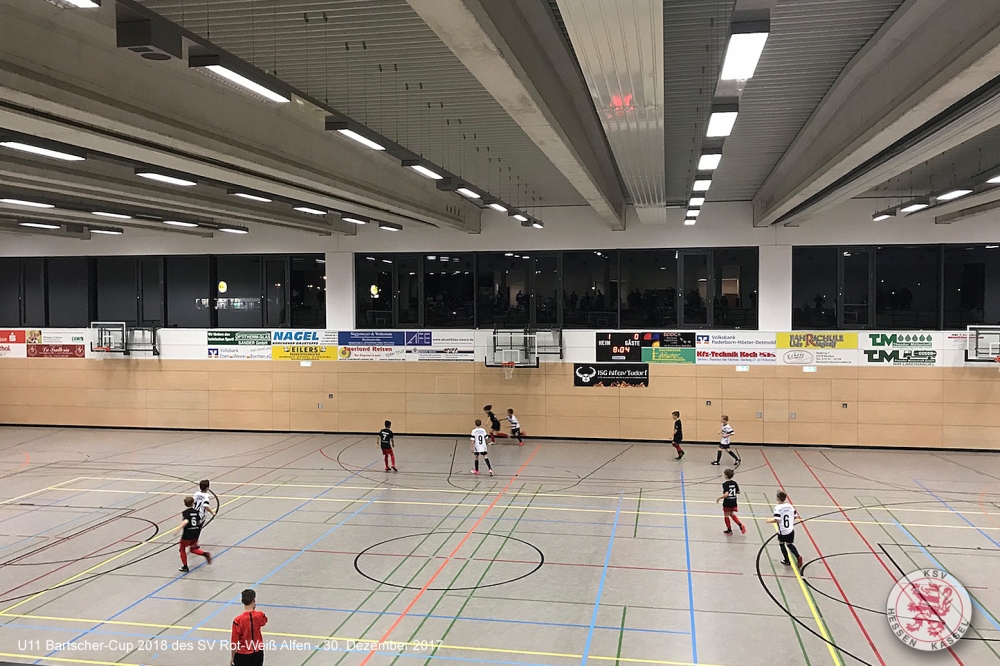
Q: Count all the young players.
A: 10